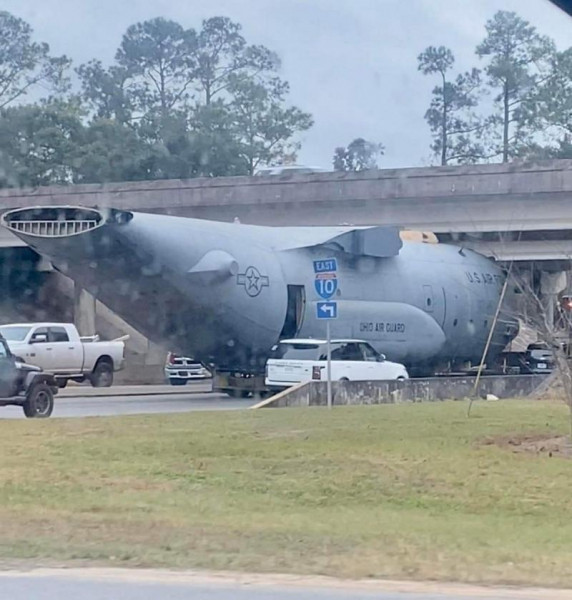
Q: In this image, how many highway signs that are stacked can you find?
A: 3